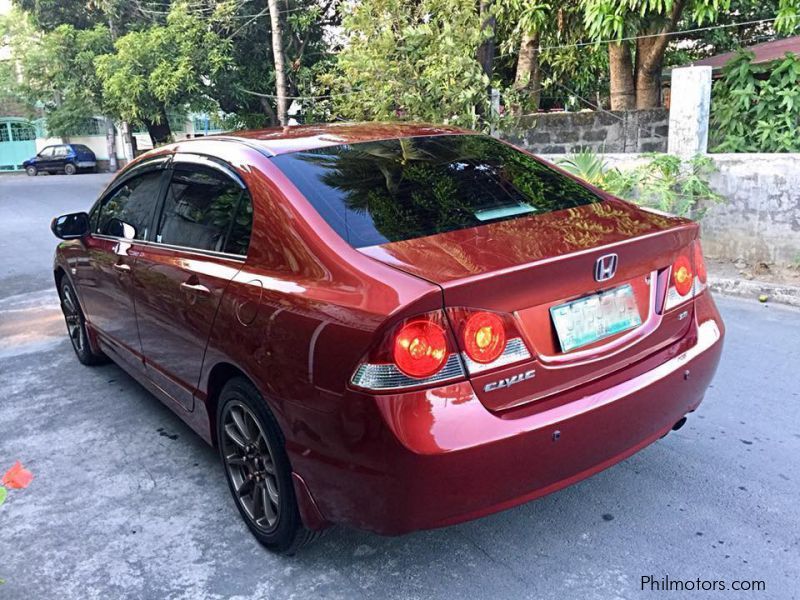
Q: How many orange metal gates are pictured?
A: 0